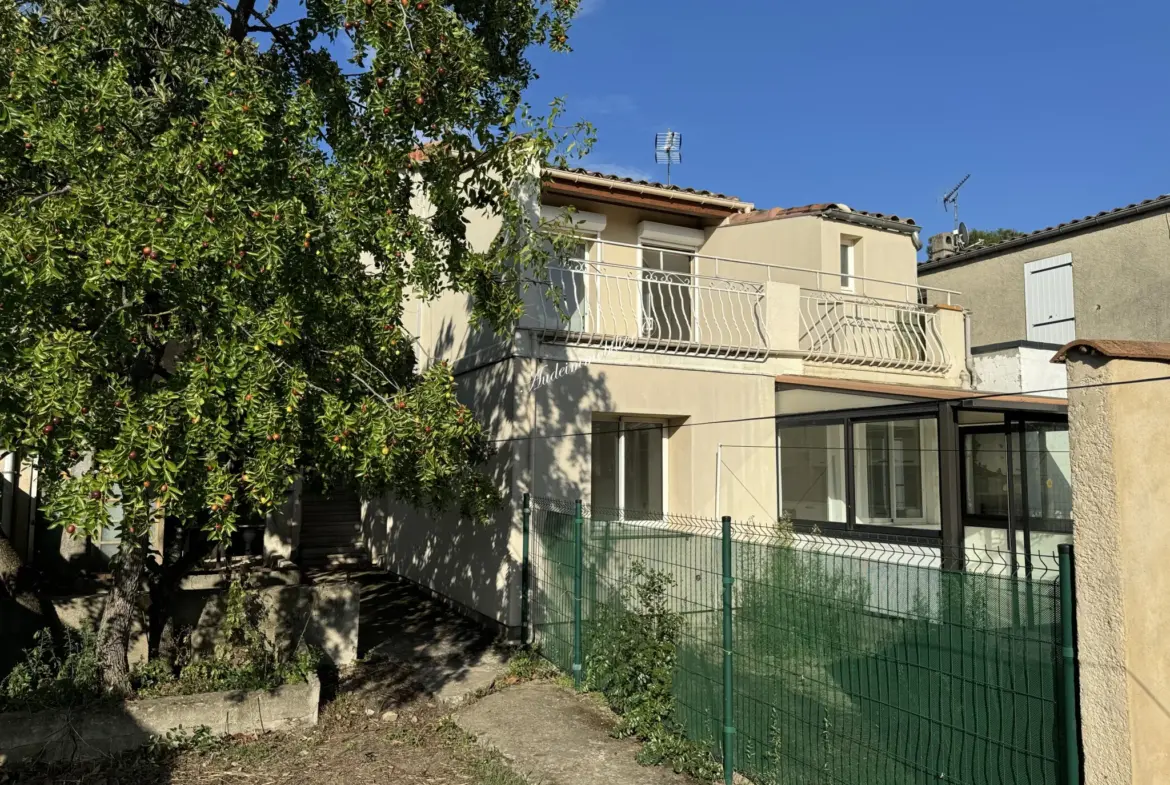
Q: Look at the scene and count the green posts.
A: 4